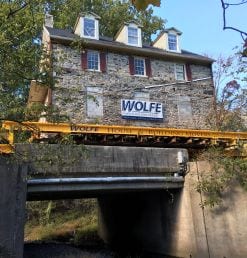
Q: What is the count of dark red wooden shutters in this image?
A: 5